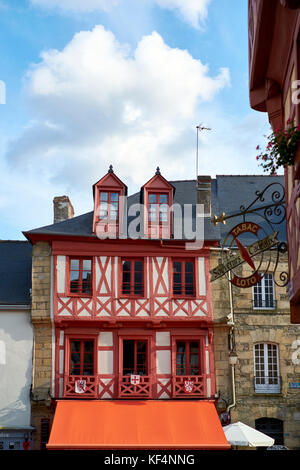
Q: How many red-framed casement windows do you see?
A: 8